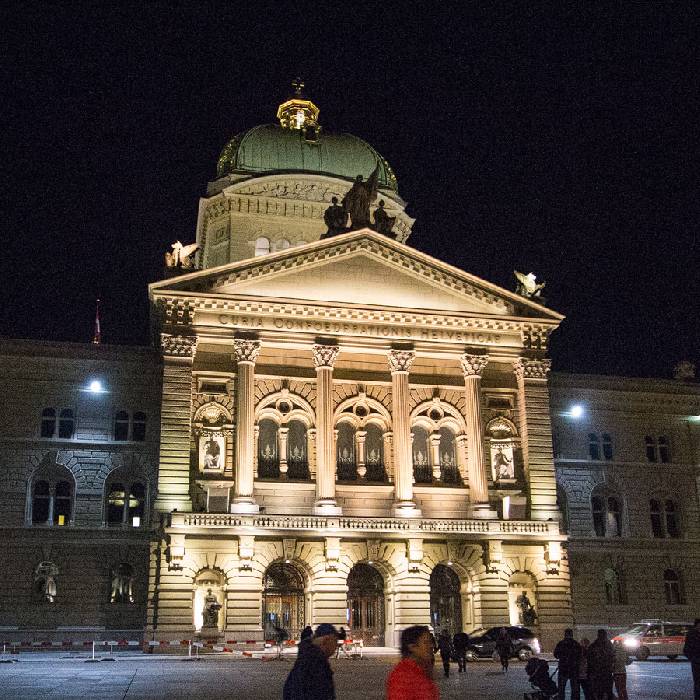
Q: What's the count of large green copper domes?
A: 1